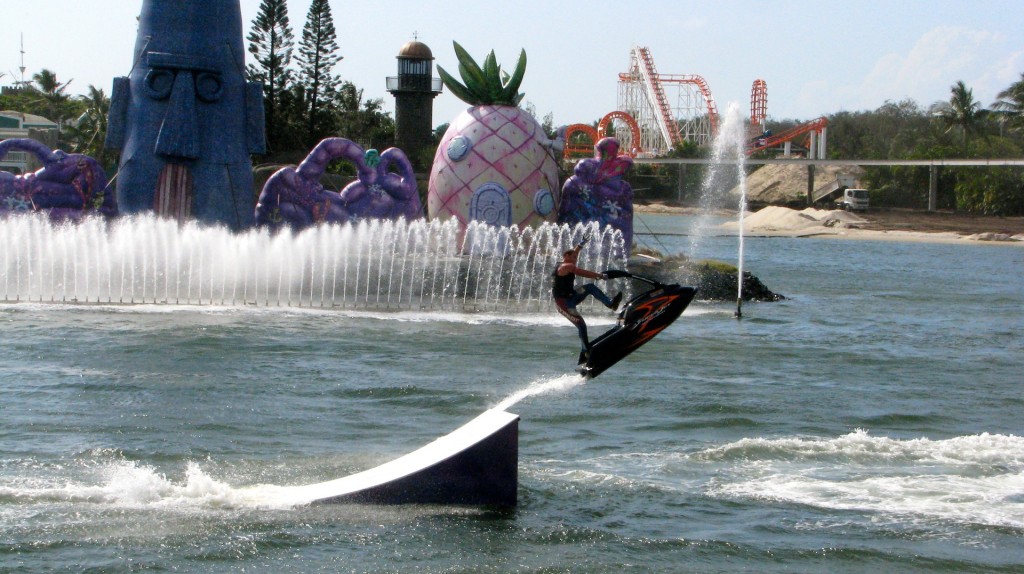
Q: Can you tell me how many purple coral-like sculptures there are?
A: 3